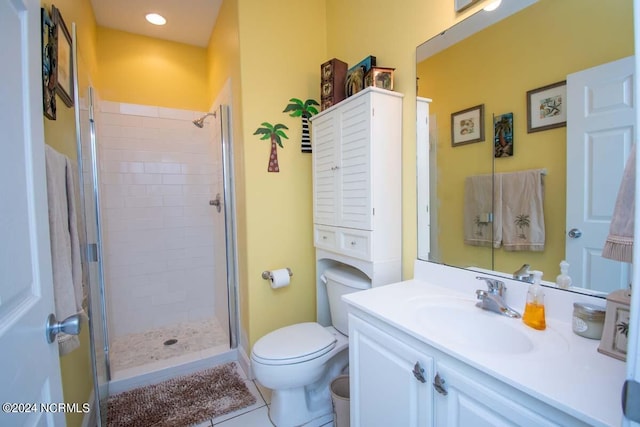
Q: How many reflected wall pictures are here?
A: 3